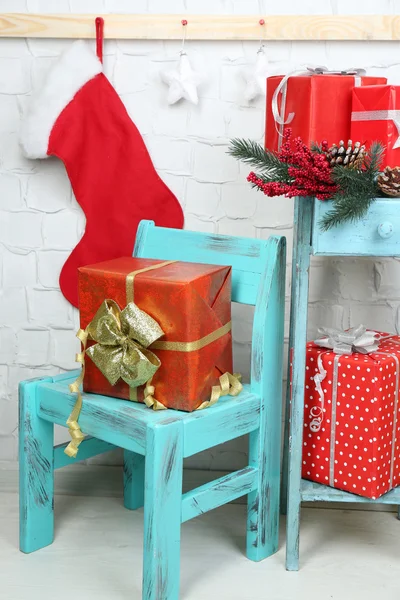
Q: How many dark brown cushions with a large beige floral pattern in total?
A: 0